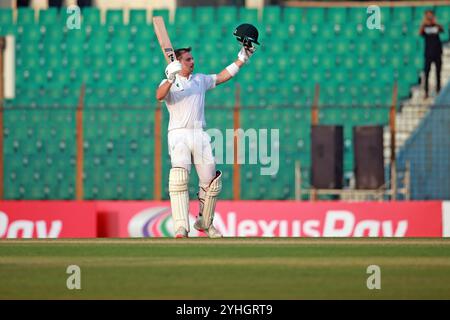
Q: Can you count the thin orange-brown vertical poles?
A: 6